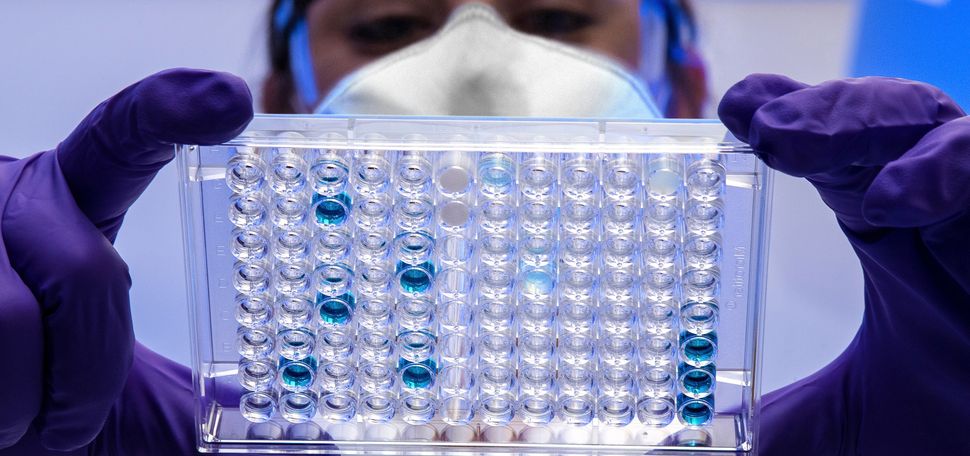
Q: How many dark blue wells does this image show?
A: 8